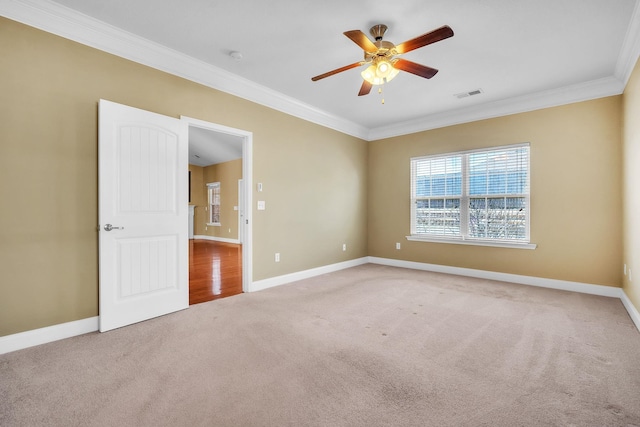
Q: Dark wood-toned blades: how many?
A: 5